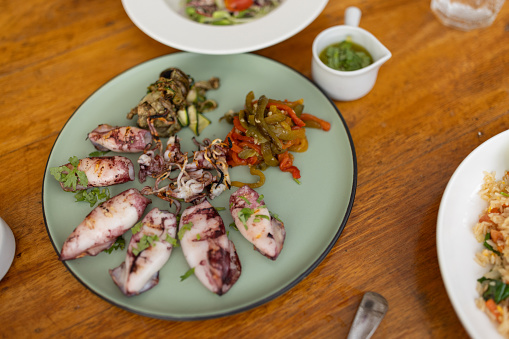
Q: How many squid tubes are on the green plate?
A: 6